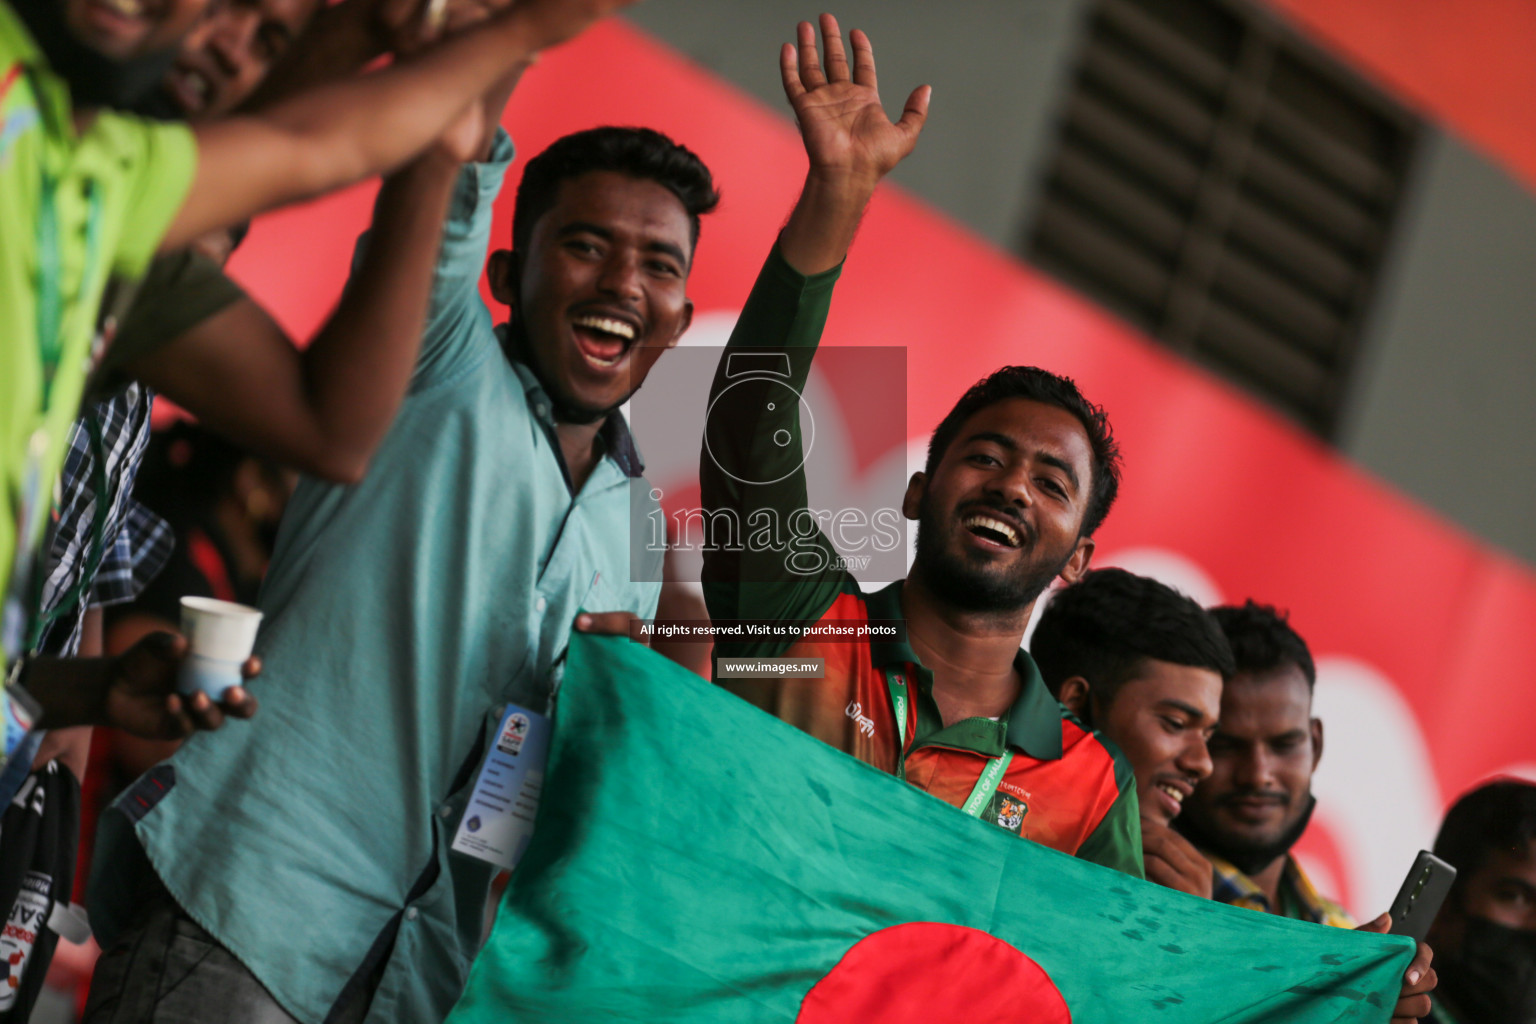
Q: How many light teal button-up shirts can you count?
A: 1